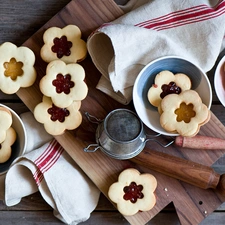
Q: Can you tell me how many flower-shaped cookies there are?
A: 9